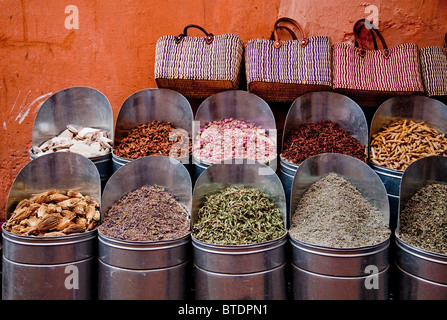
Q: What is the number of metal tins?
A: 10